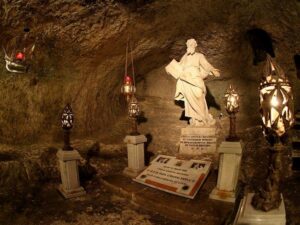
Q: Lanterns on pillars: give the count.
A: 4